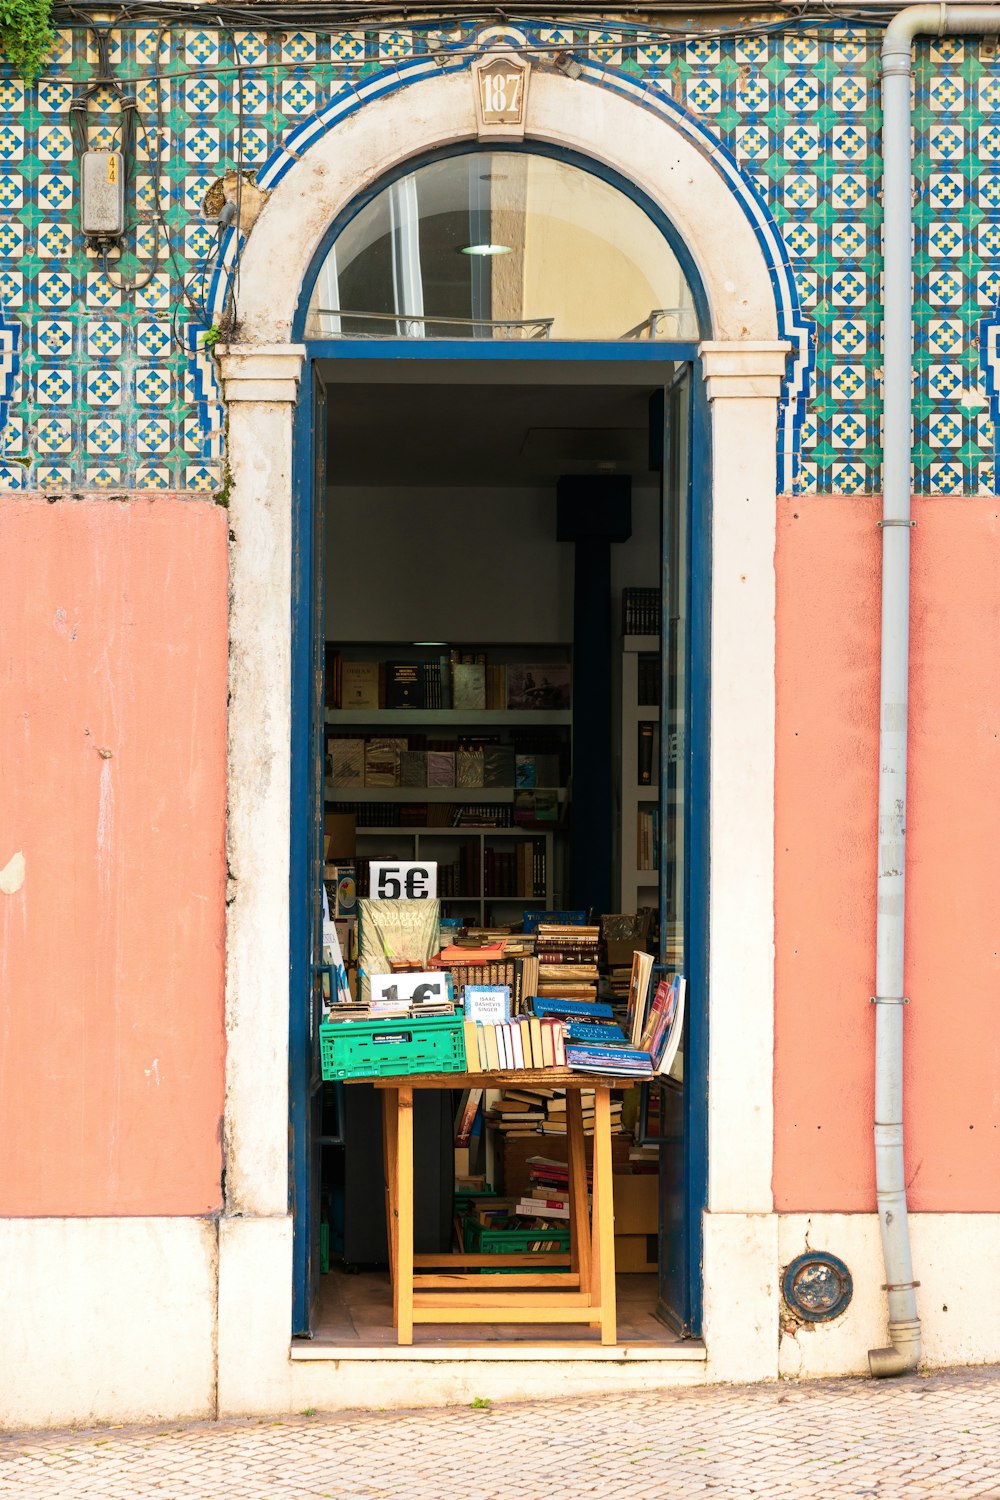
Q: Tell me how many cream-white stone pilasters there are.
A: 2